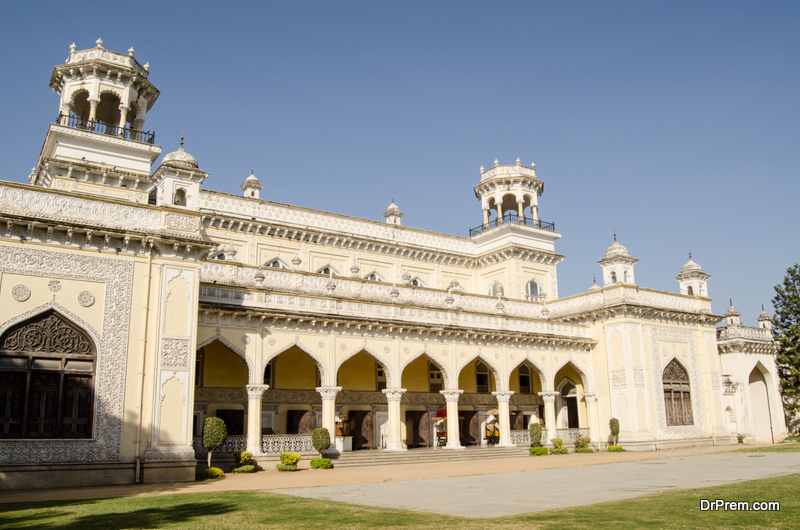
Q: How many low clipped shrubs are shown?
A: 8